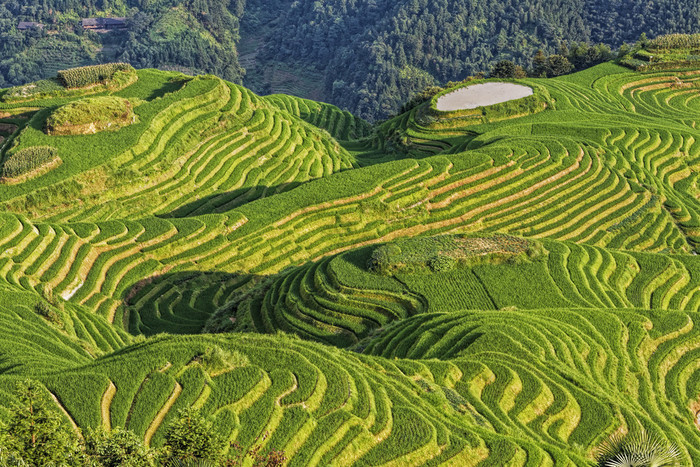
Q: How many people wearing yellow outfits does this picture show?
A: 0